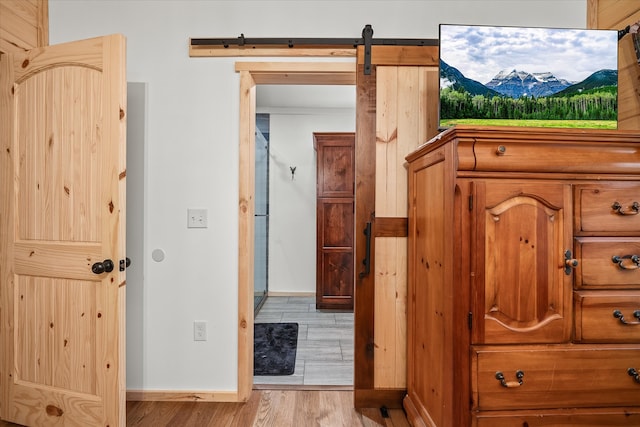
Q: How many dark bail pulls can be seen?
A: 5